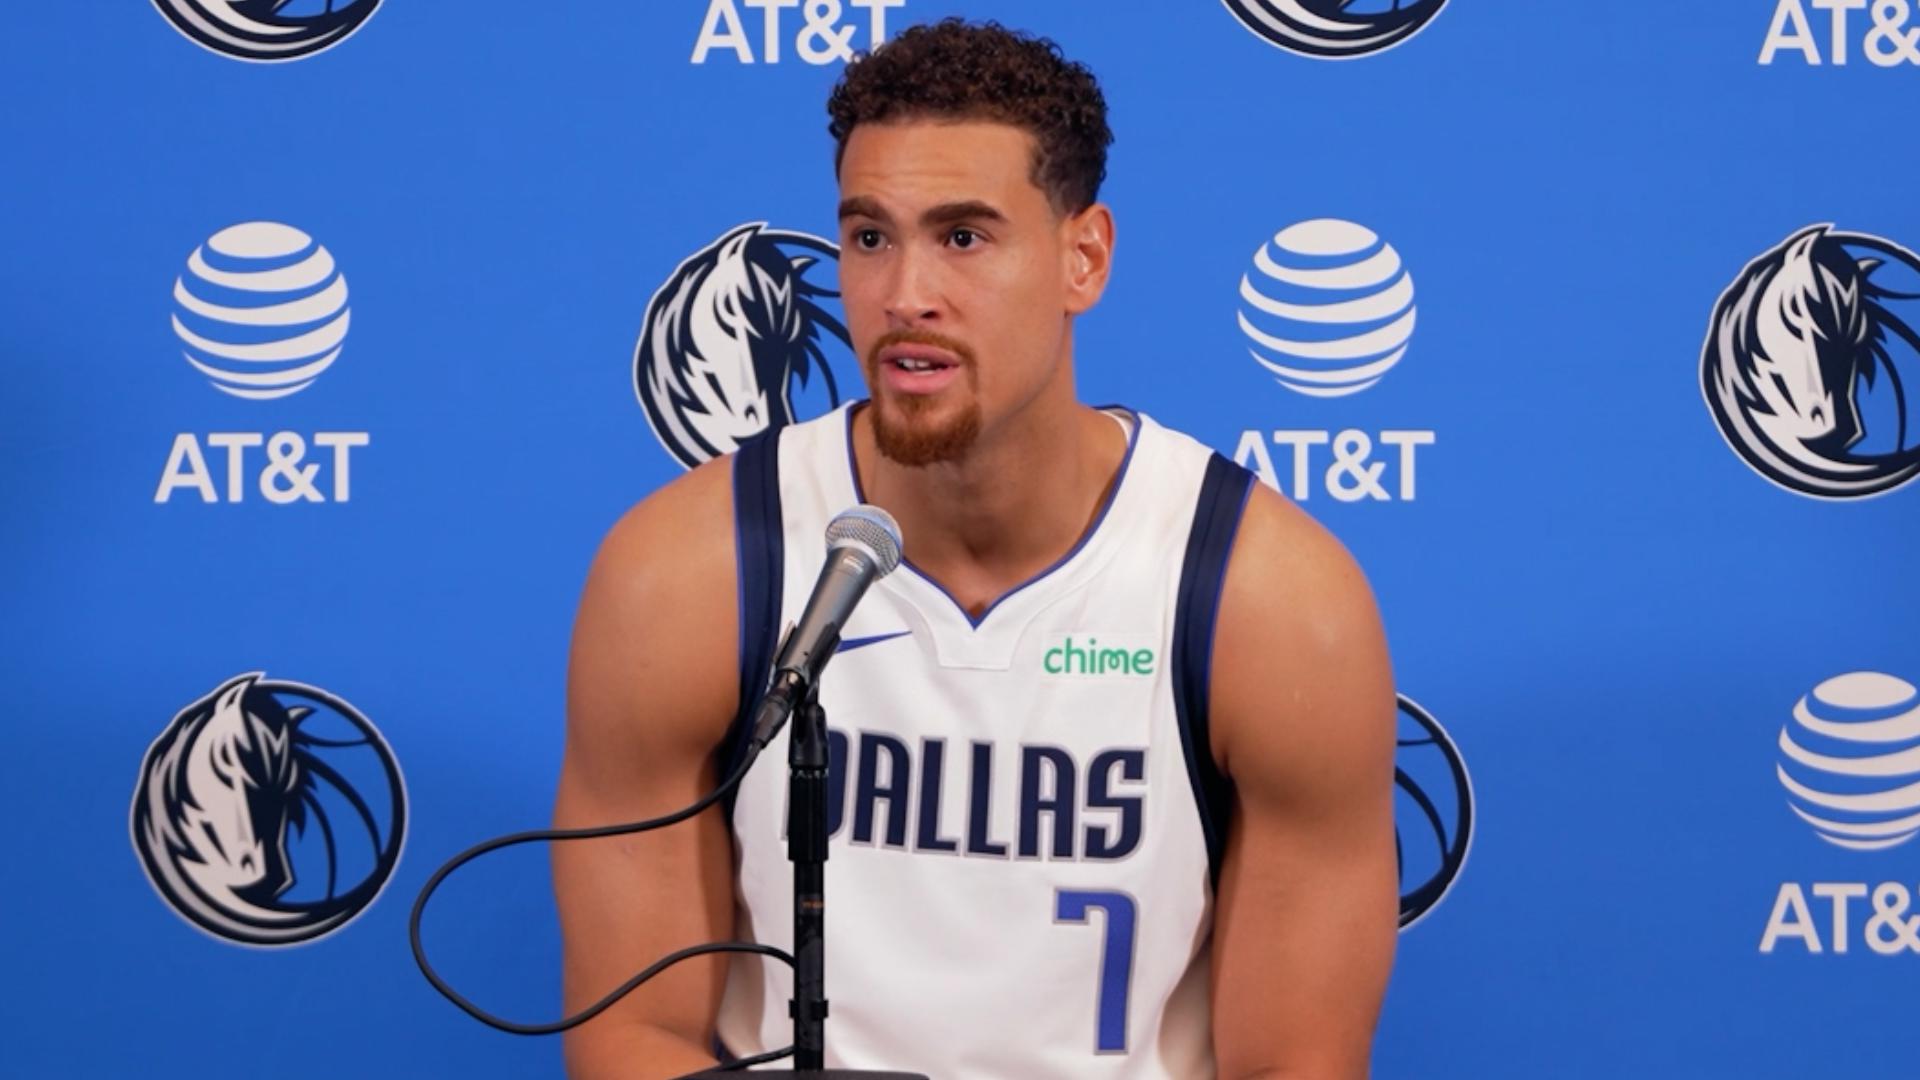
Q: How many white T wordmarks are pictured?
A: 5